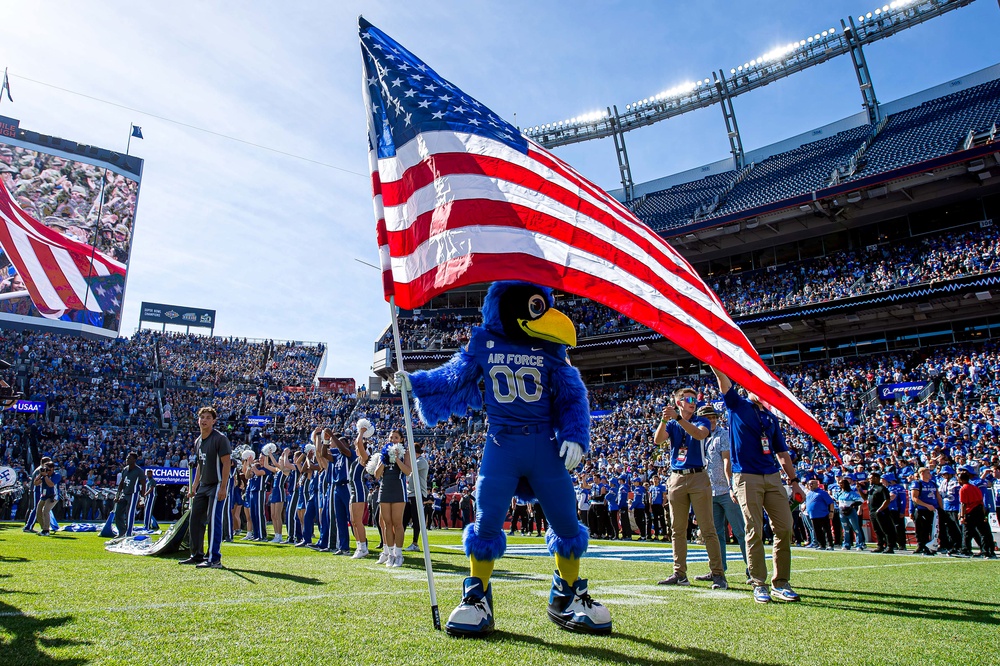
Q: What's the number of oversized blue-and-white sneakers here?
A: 2